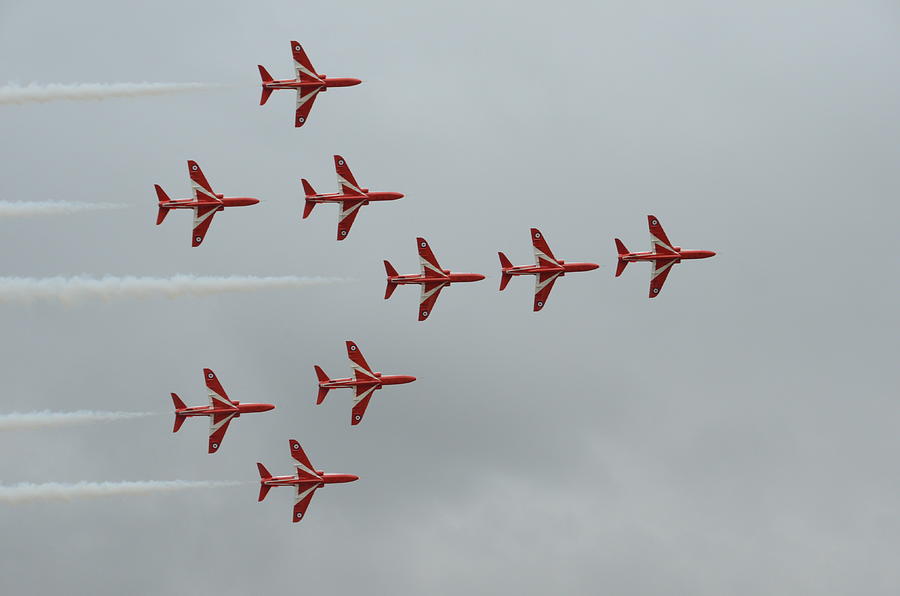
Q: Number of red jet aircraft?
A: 9